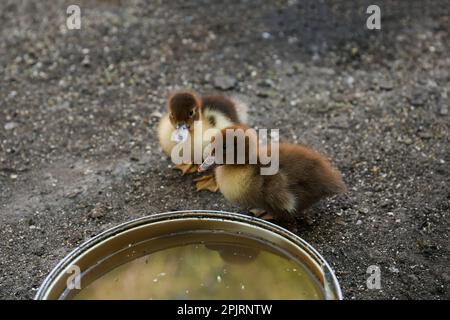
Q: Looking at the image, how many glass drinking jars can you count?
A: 0